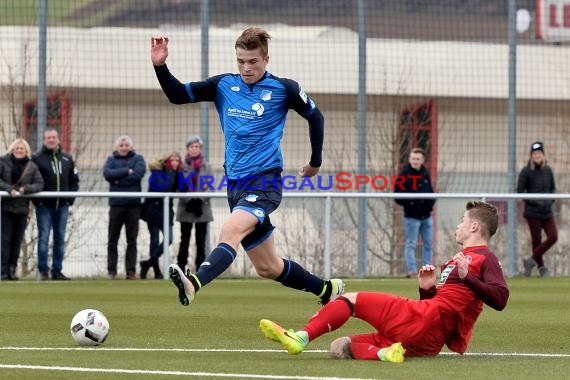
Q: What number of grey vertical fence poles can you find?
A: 4